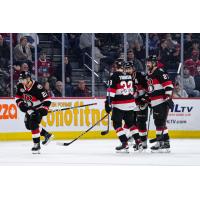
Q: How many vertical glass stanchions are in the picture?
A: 7